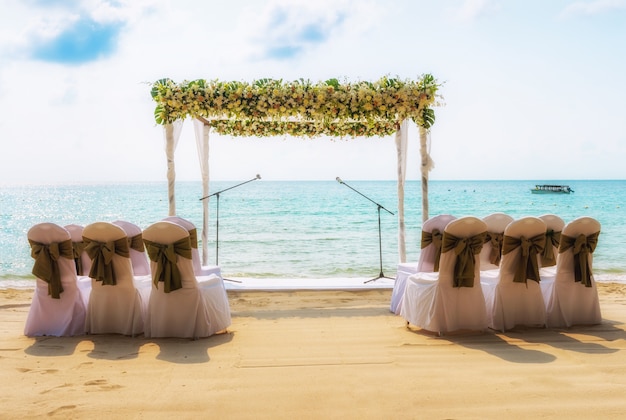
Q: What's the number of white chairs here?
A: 12